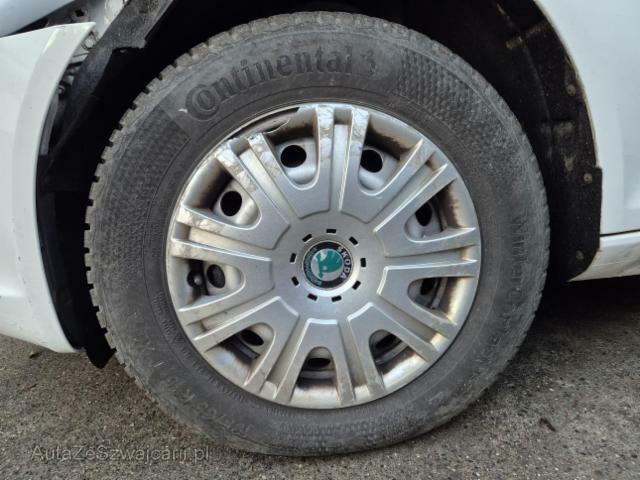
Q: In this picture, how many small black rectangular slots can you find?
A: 9